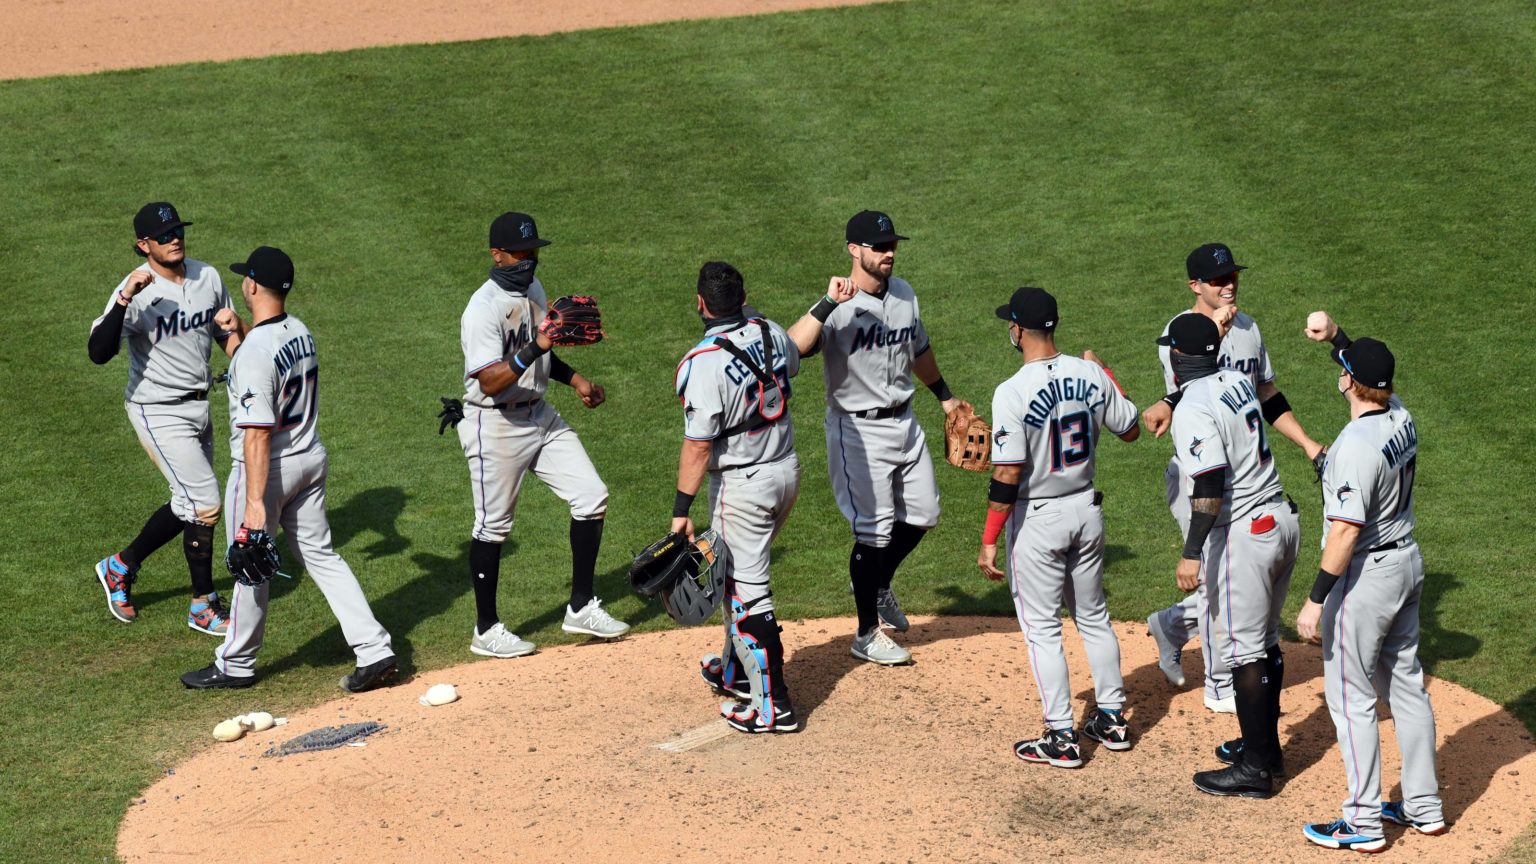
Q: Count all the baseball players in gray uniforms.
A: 9